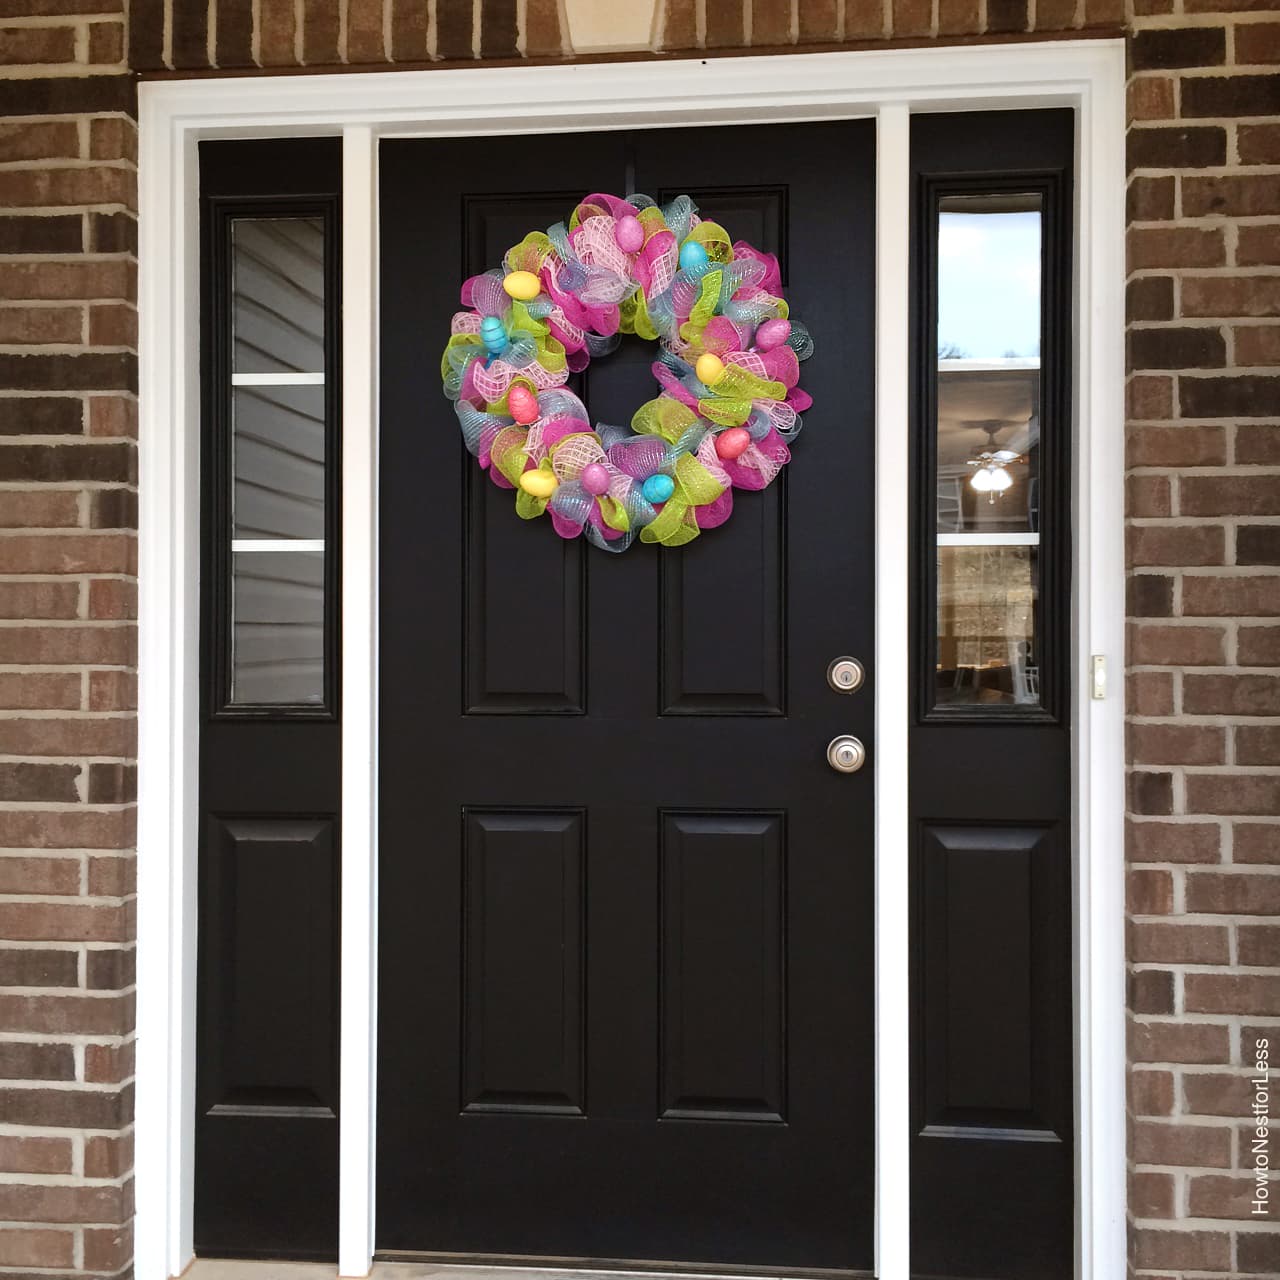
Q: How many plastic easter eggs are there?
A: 11